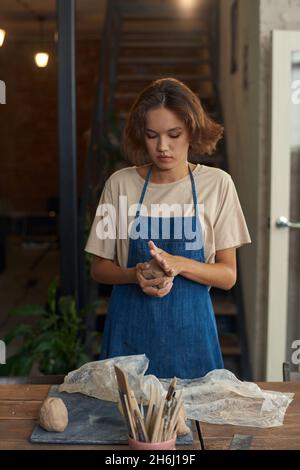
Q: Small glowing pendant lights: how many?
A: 2